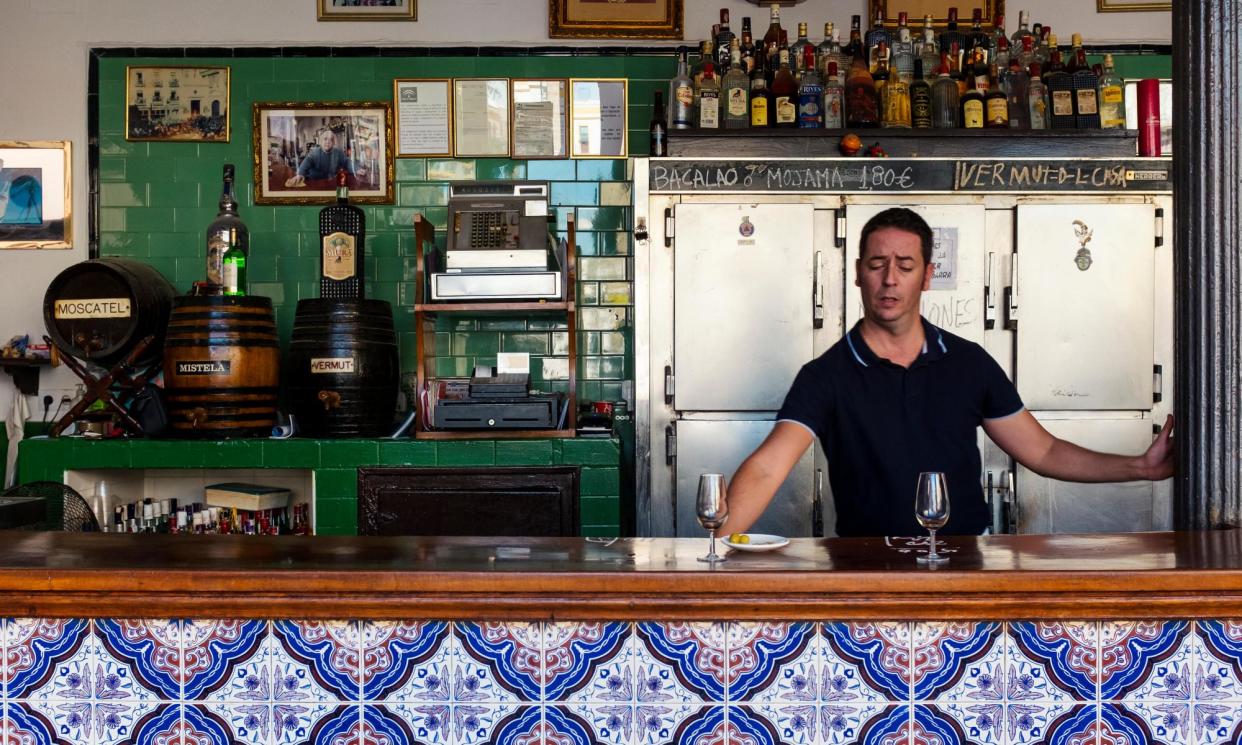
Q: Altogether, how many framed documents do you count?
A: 4